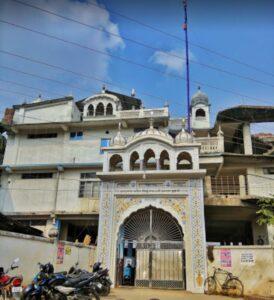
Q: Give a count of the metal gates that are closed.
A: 1